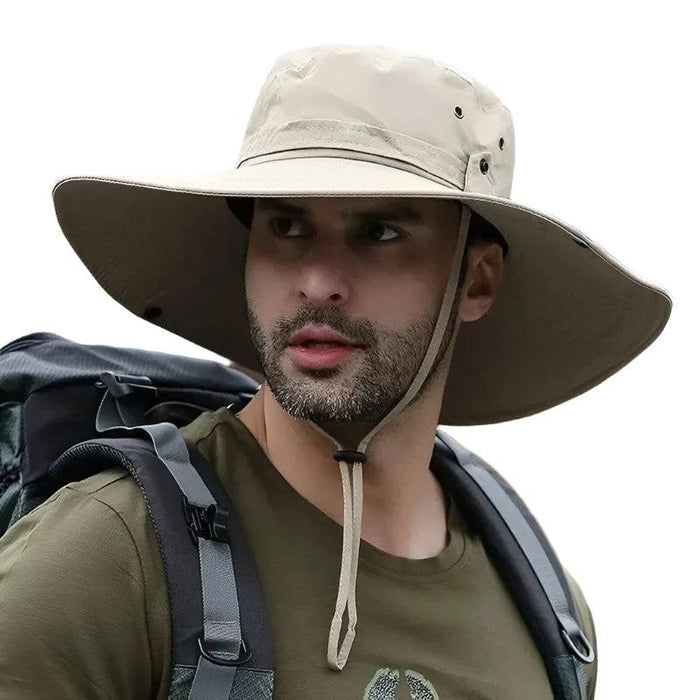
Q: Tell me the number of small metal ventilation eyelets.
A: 2